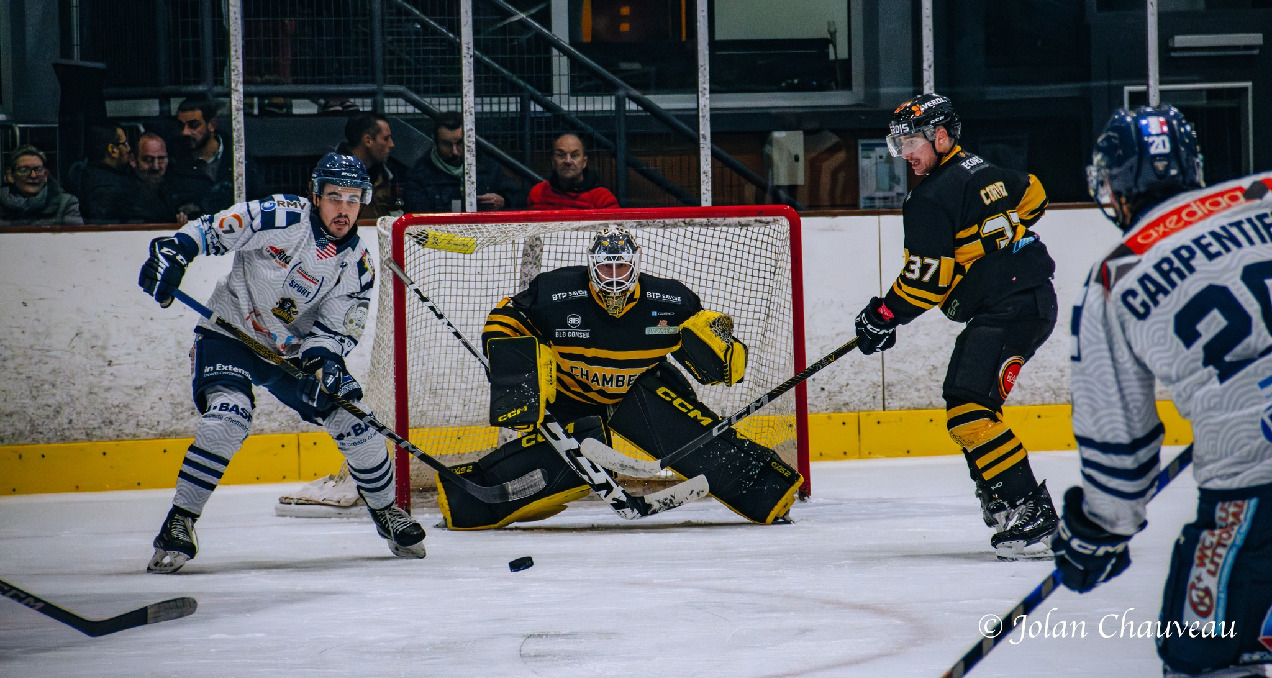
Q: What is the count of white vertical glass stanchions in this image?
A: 5